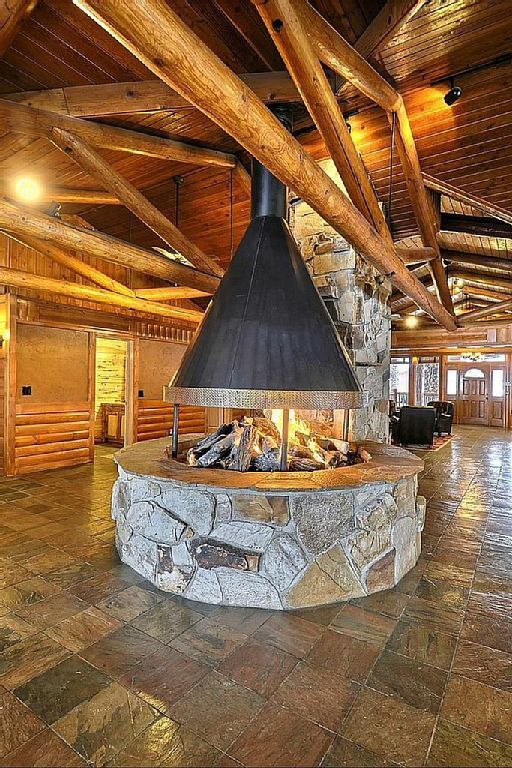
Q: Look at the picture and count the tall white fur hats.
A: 0